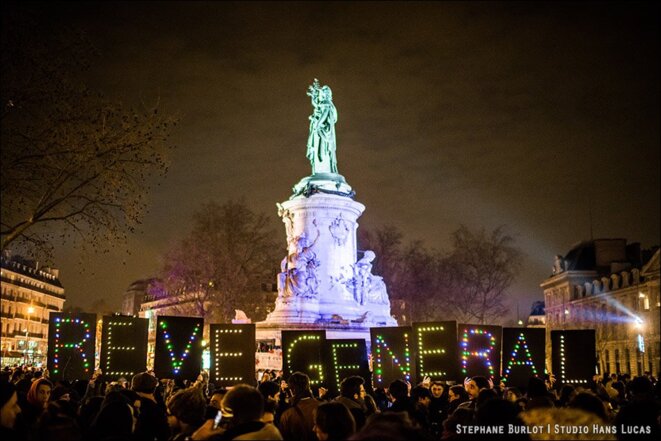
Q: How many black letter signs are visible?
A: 11